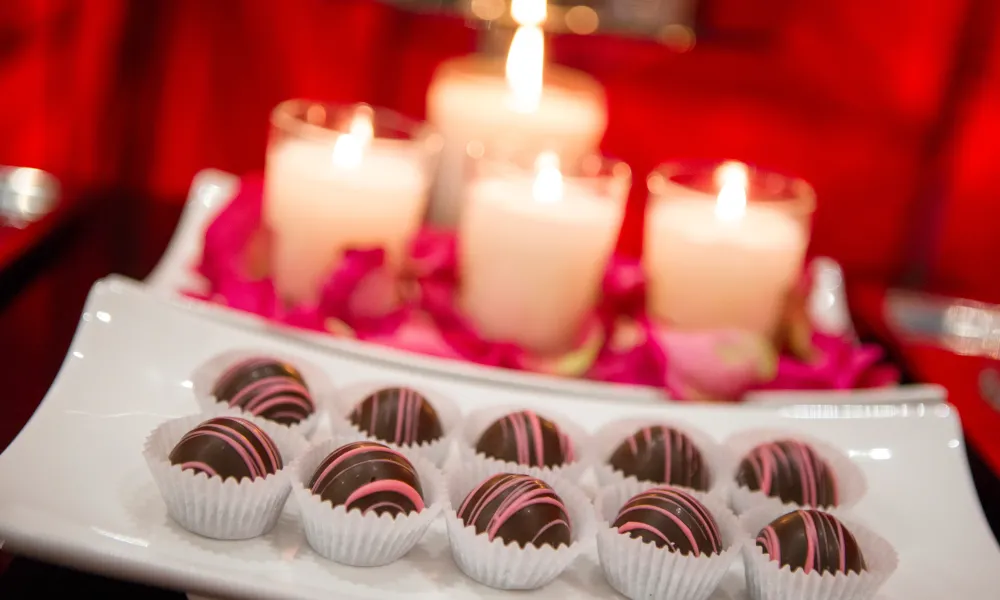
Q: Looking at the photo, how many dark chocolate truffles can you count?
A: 10